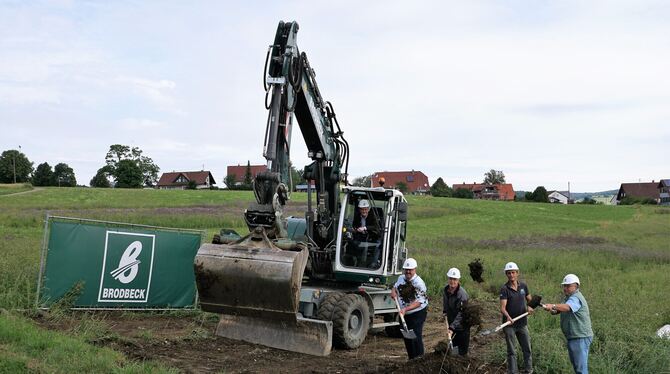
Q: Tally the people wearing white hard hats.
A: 5